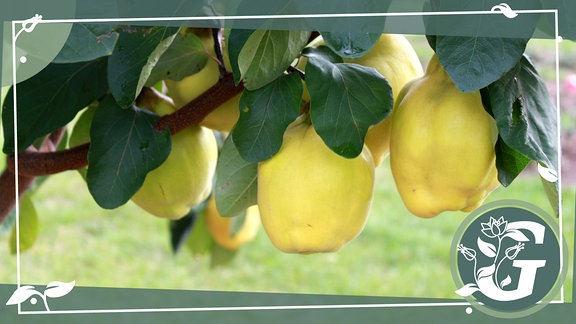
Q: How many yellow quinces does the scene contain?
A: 6